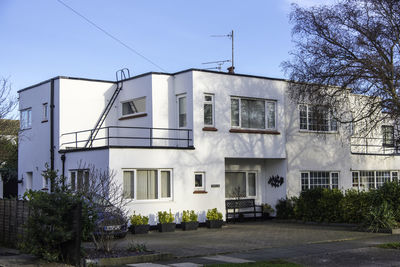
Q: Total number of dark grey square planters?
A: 4